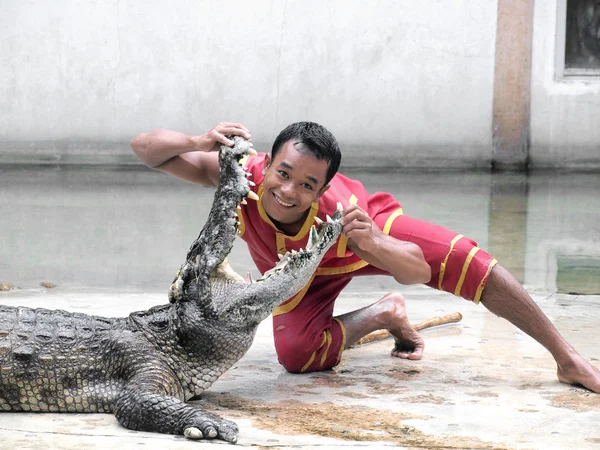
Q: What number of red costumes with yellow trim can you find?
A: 1